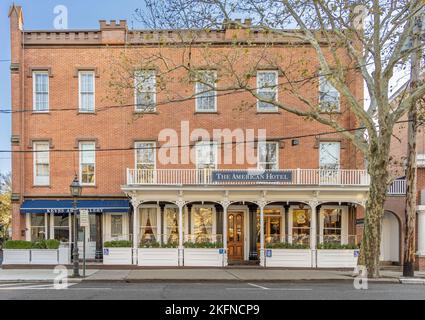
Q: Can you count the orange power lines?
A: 0